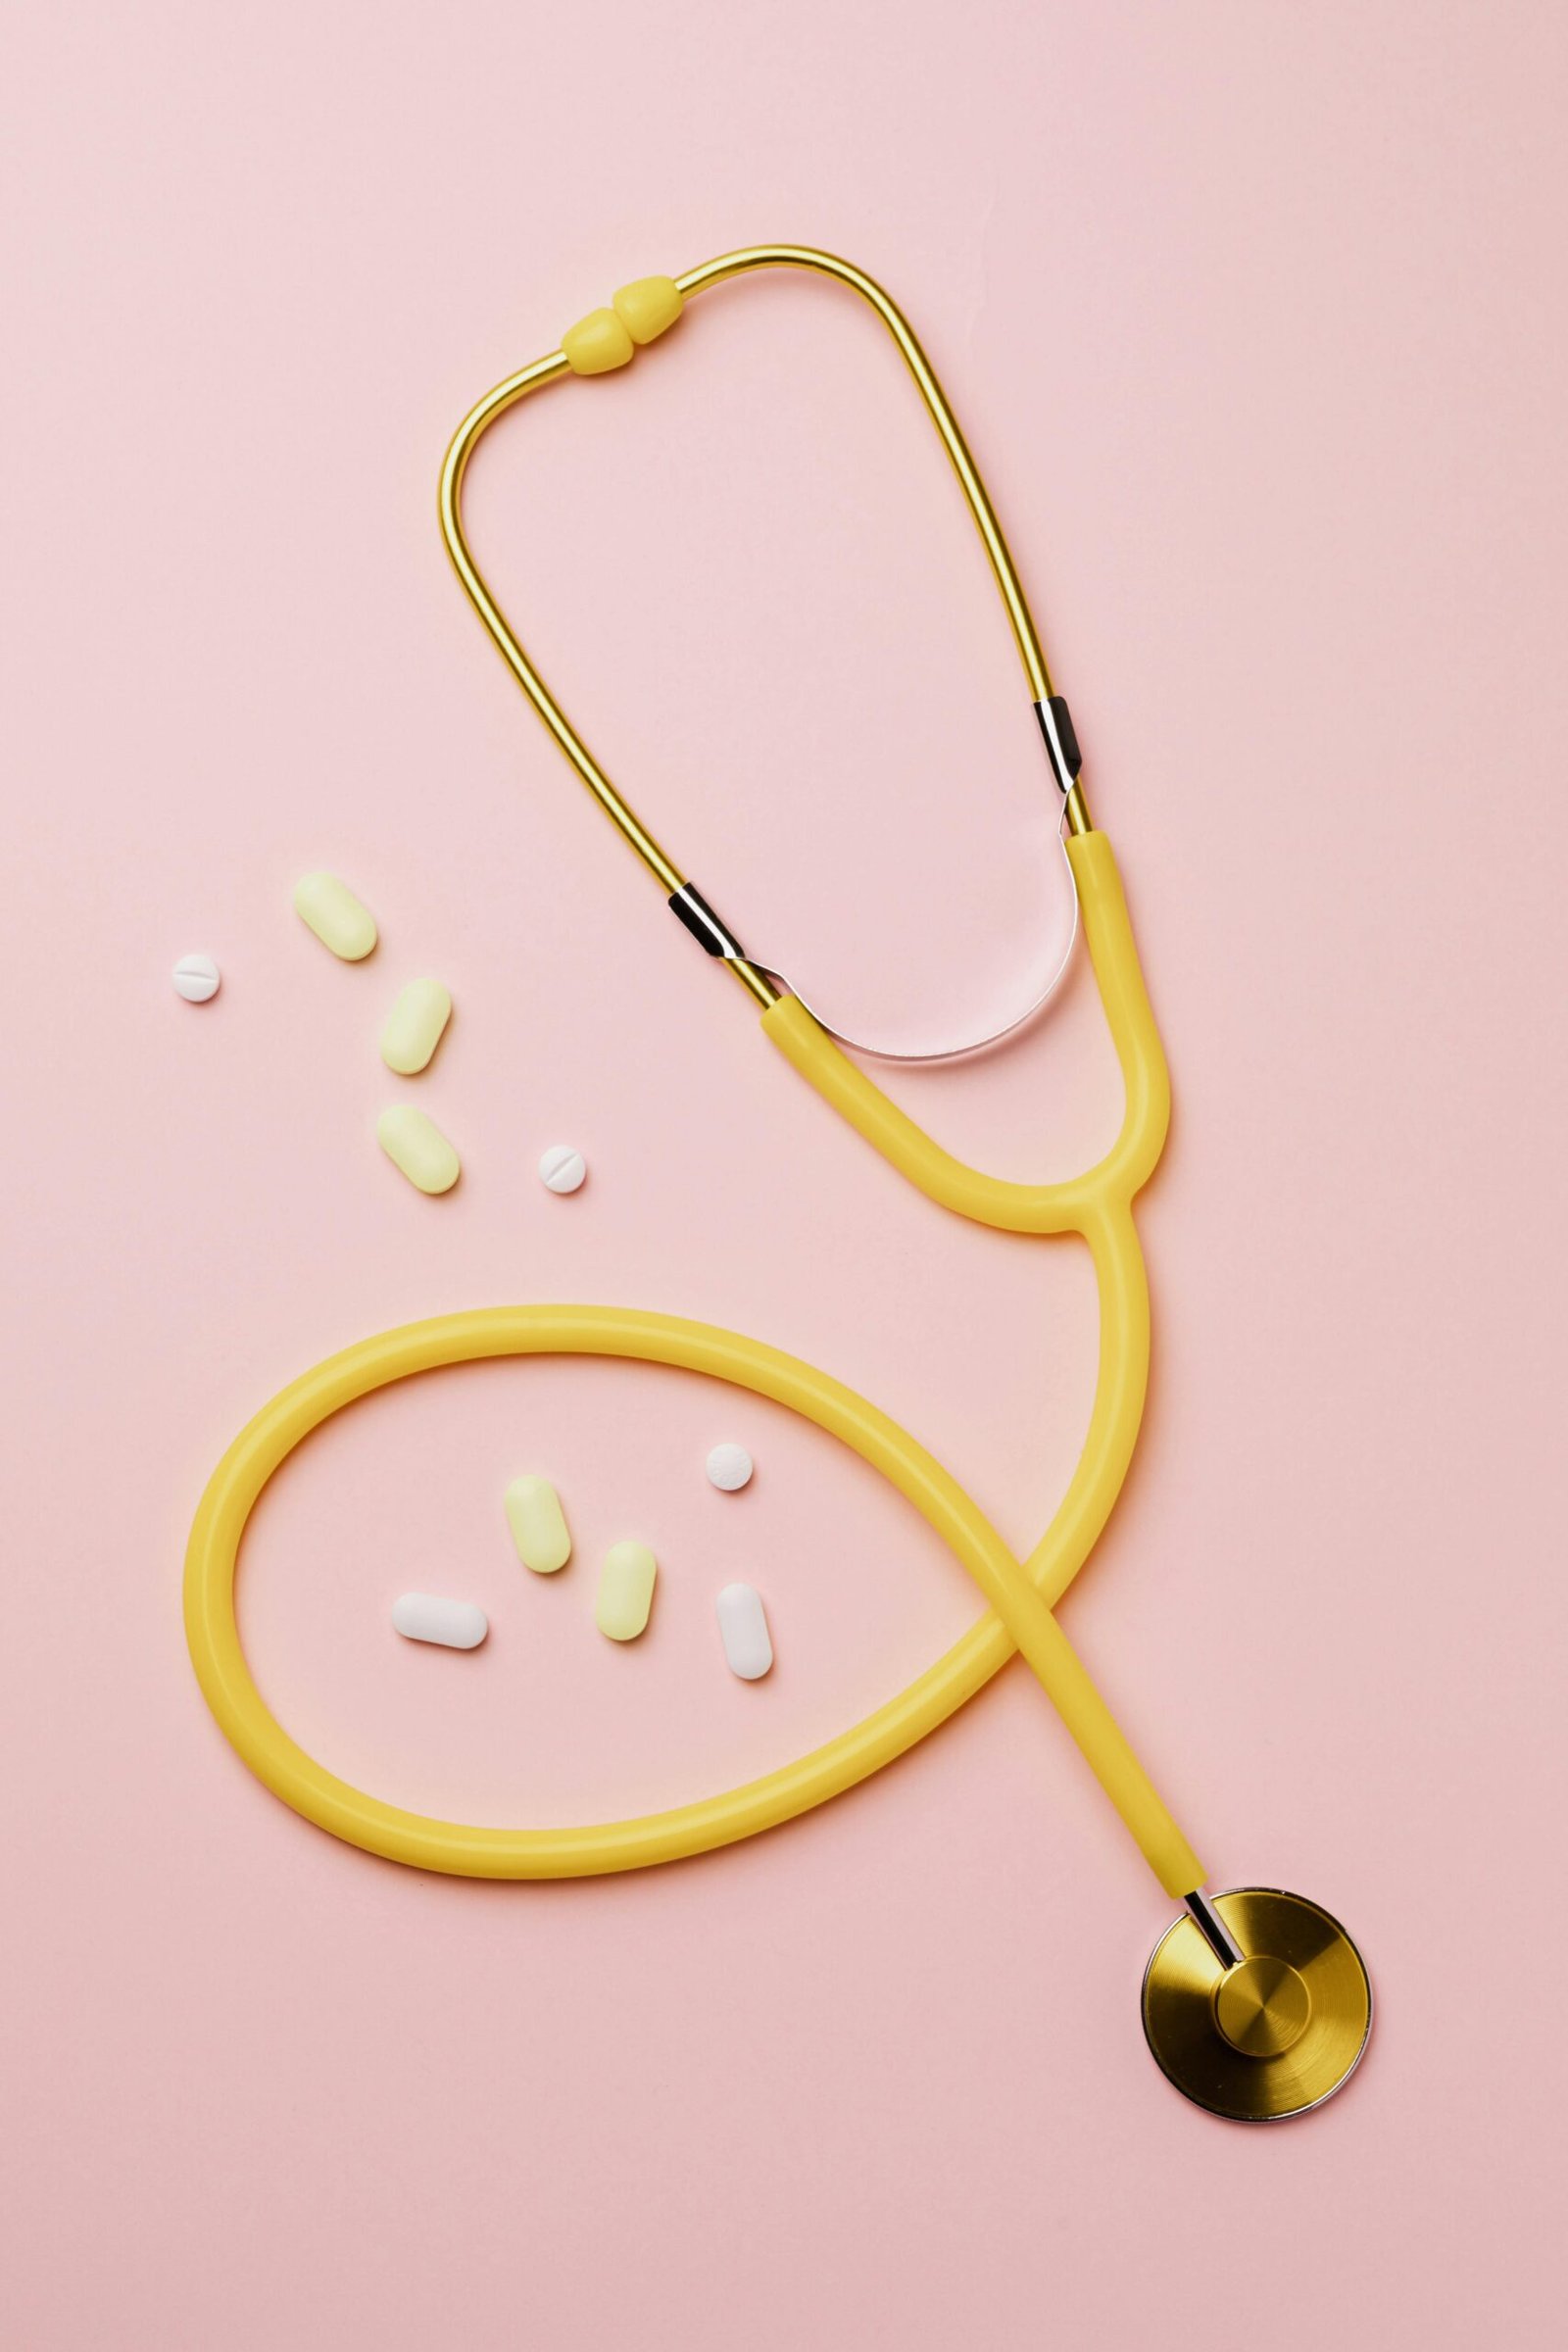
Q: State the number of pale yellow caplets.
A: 5